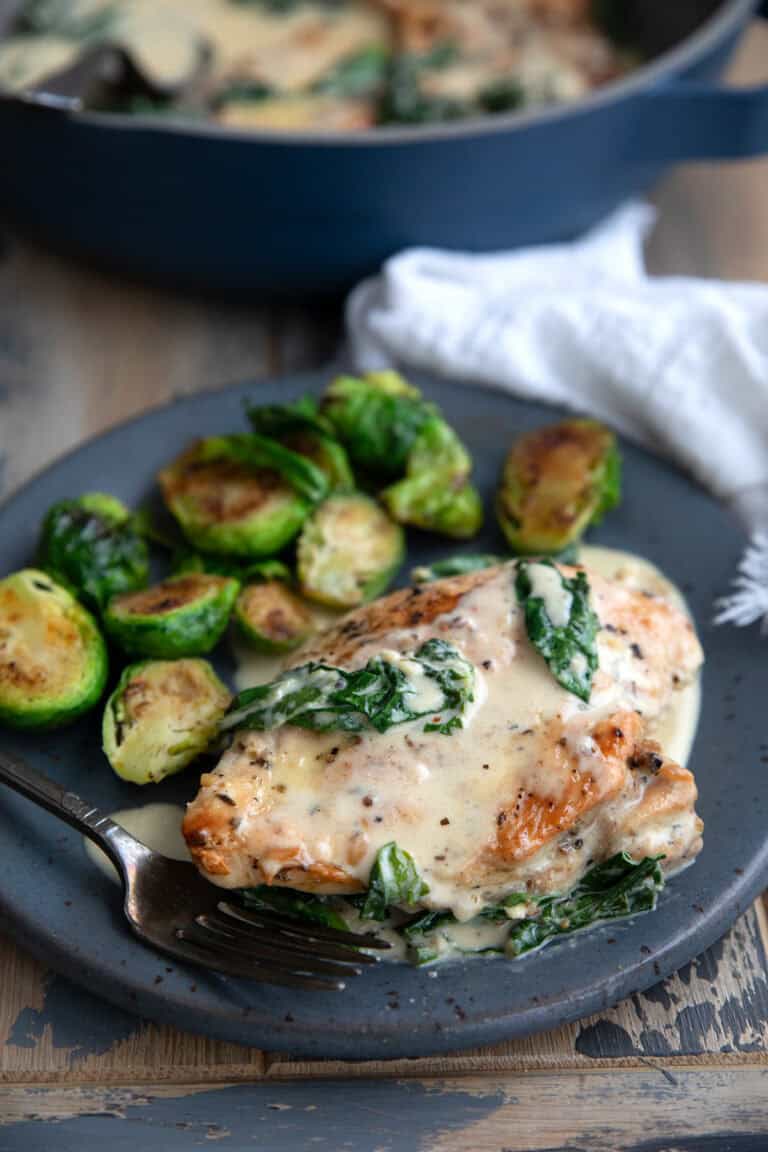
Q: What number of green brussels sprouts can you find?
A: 11